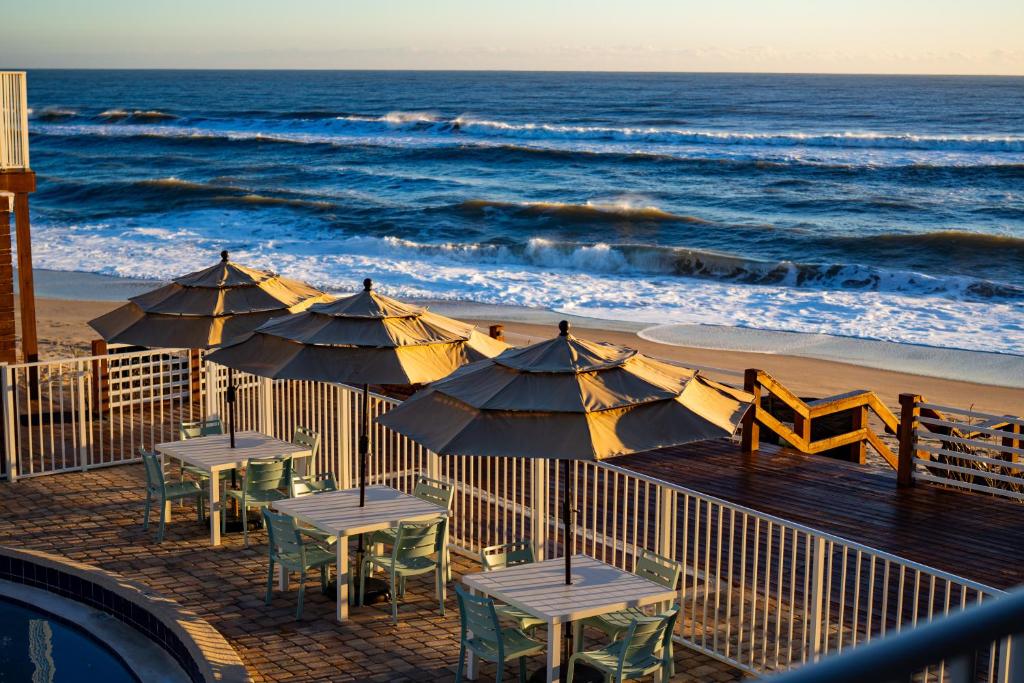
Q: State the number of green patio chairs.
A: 12